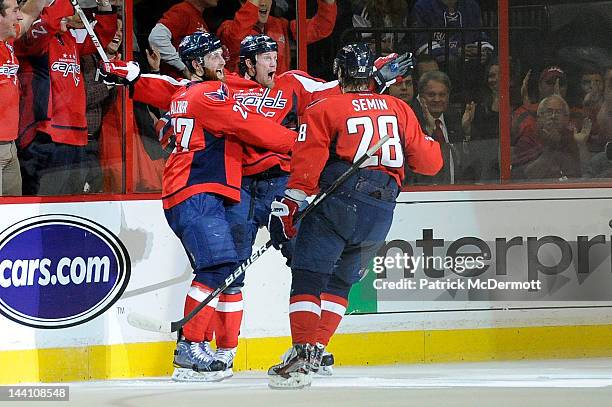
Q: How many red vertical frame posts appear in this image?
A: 3